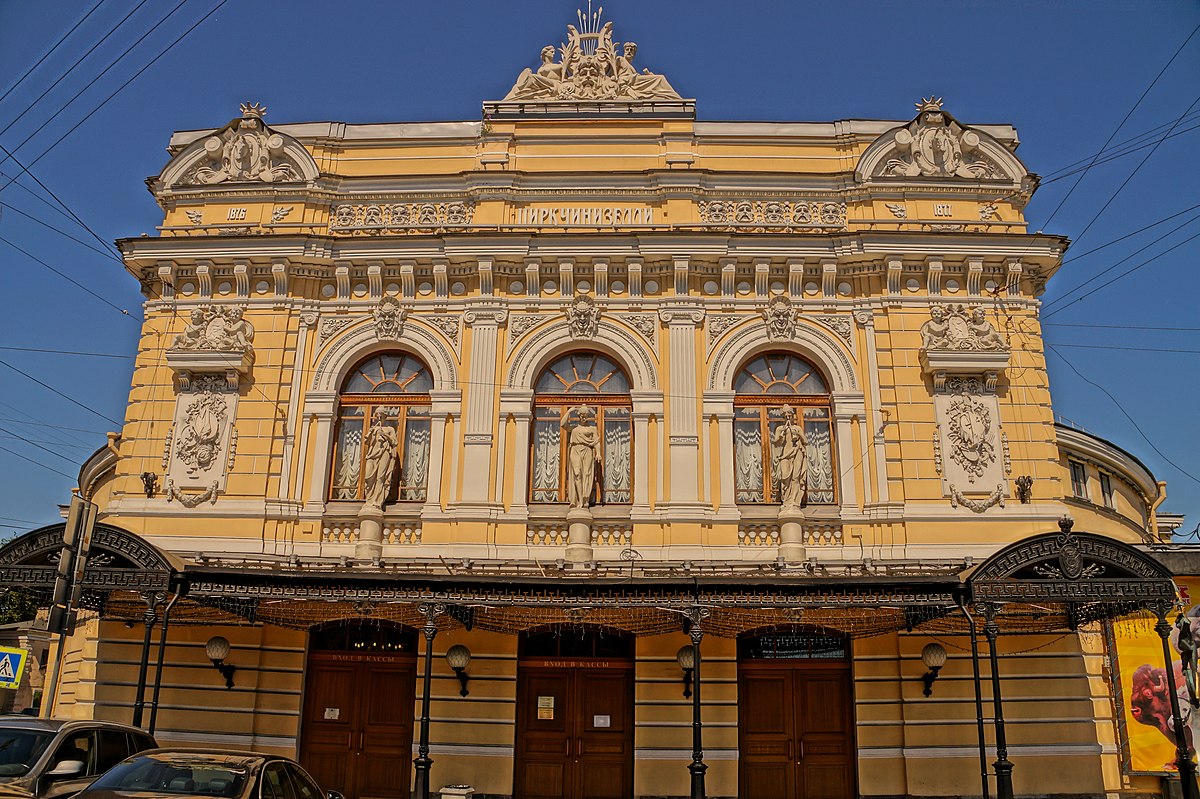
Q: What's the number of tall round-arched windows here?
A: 3